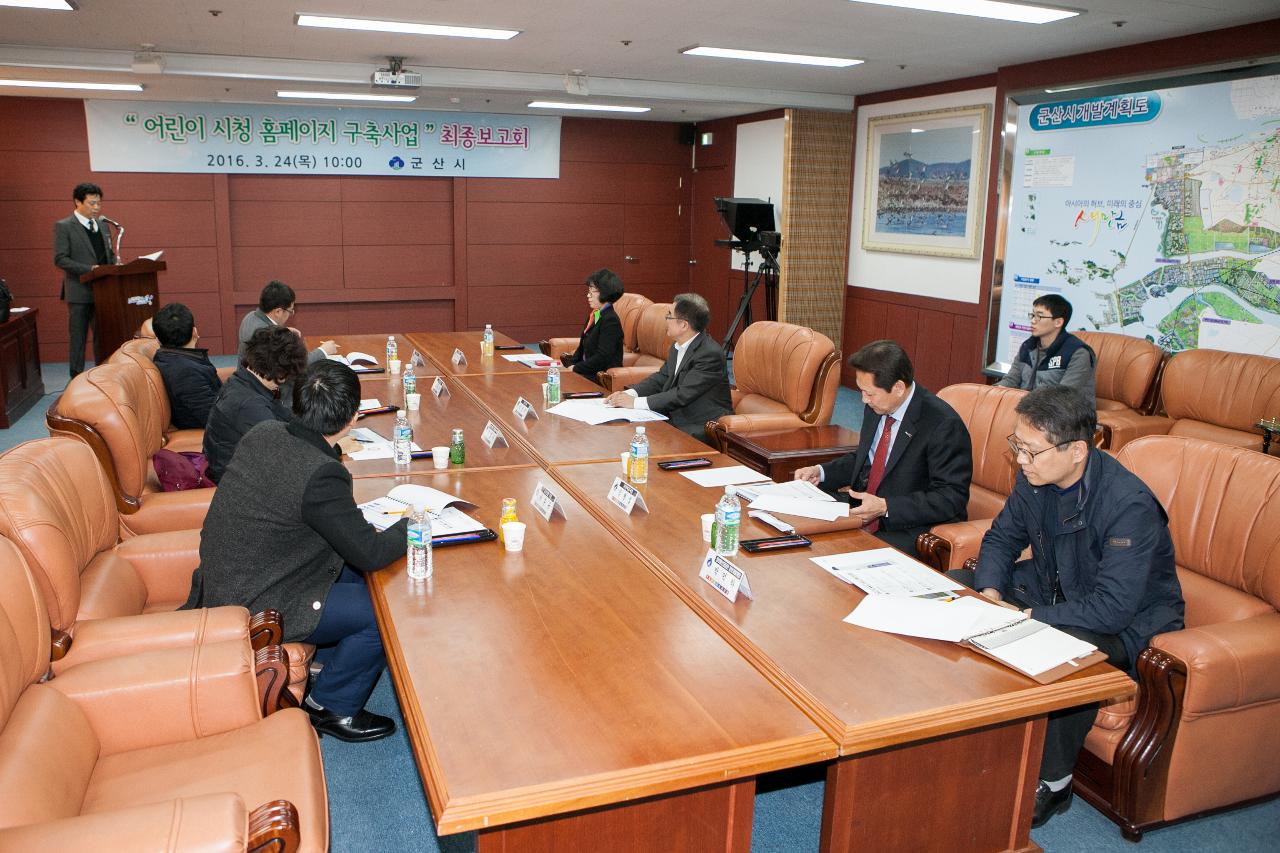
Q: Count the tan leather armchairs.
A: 12